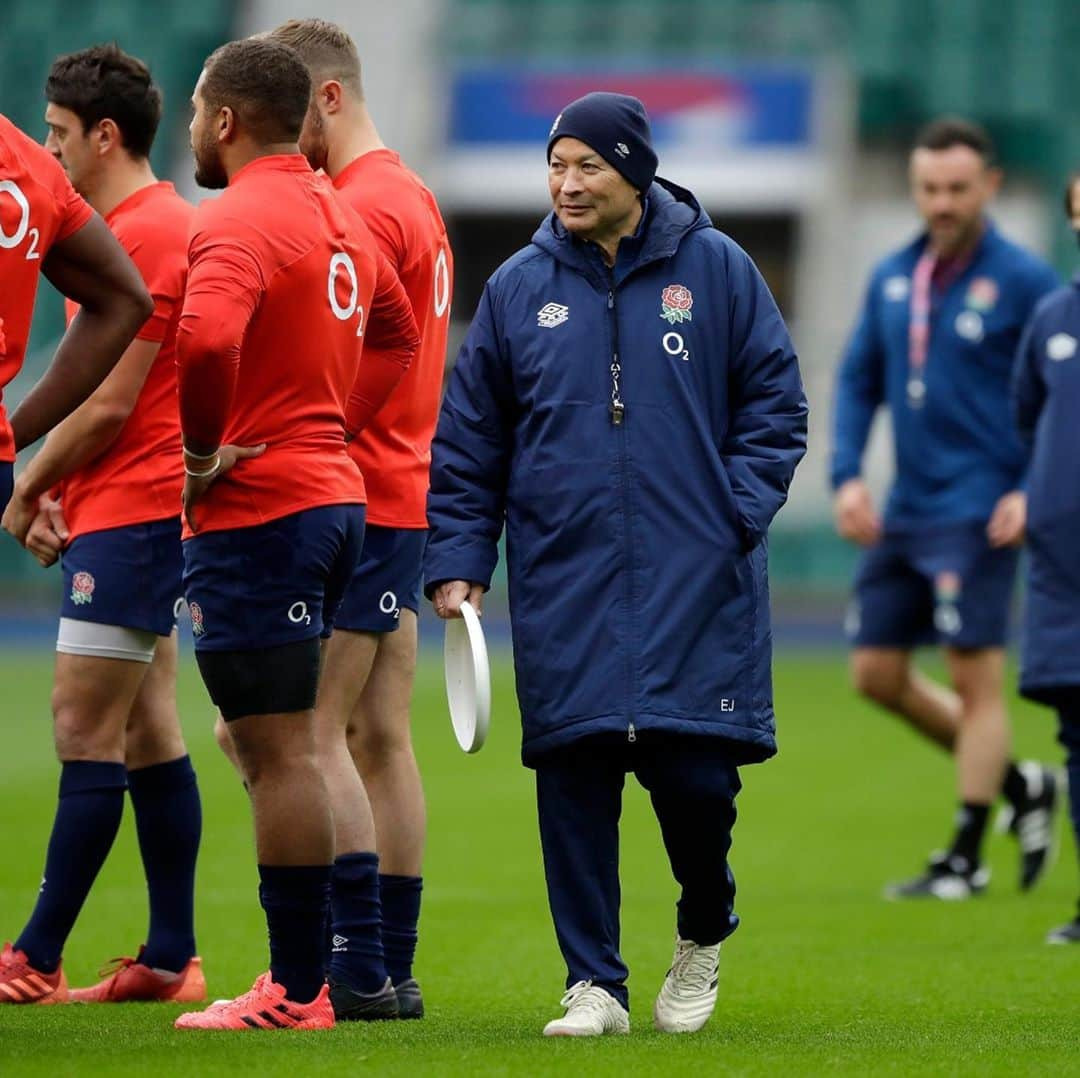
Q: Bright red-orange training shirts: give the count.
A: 4